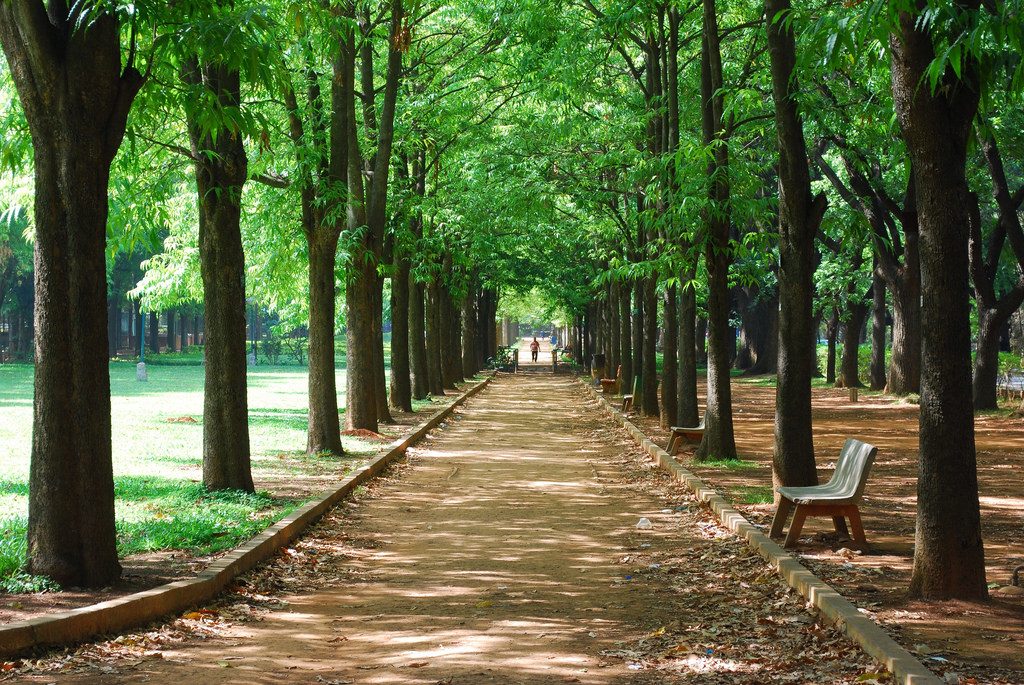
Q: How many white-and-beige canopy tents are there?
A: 0